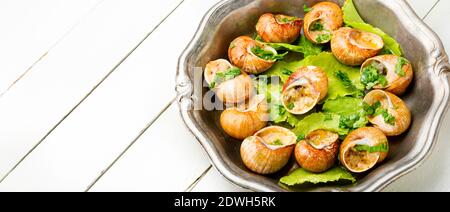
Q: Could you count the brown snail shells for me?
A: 12